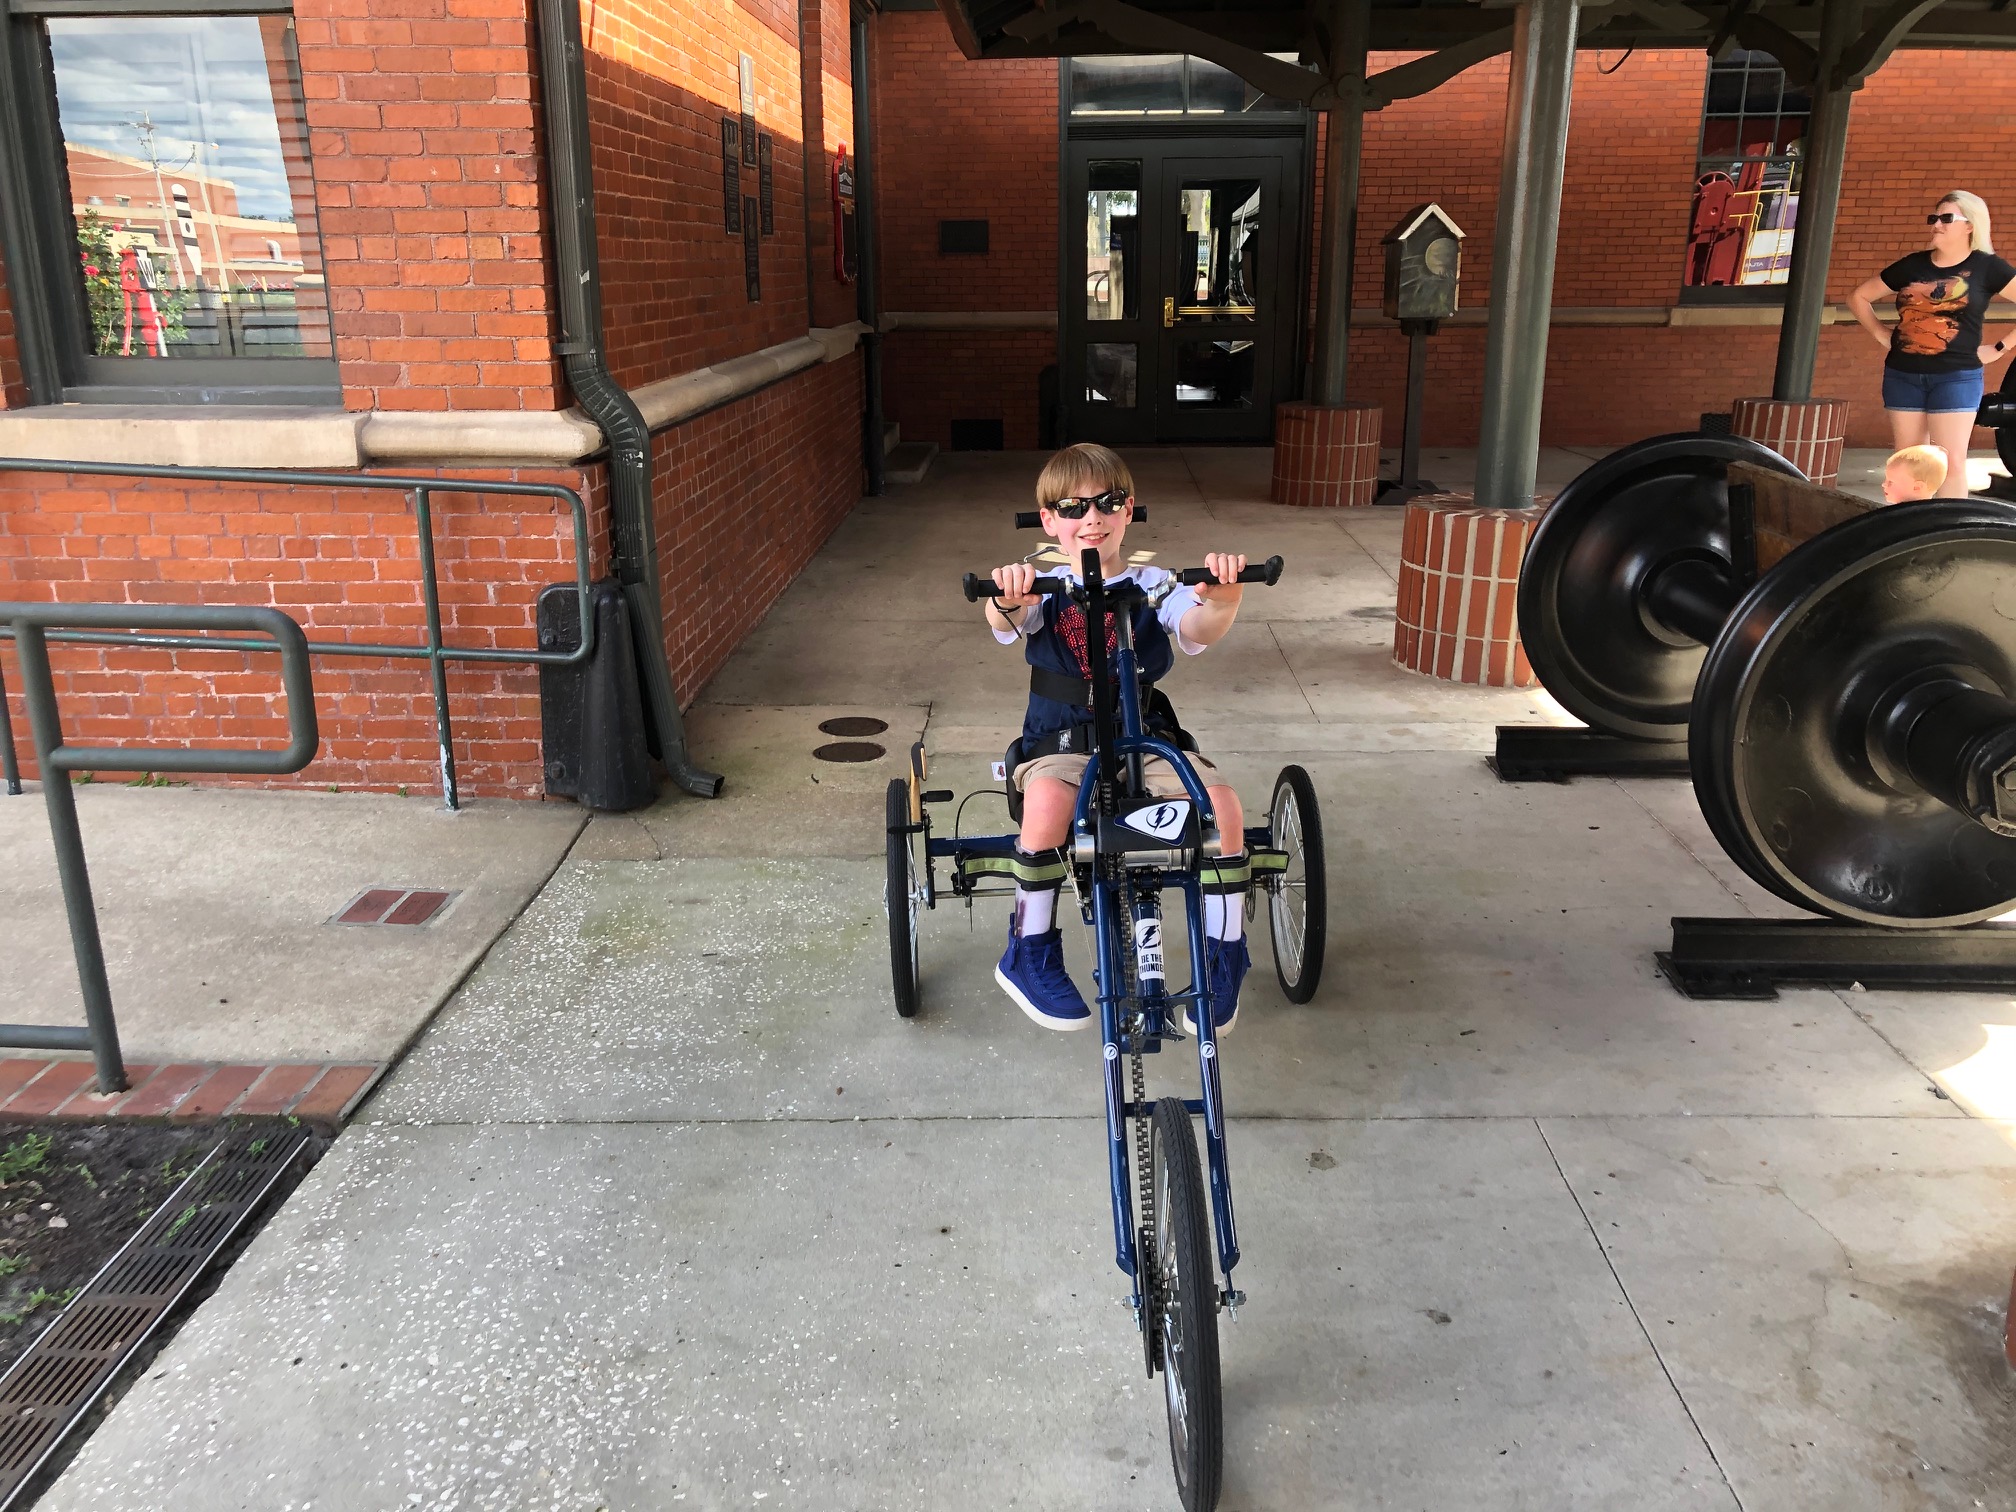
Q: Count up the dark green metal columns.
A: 3